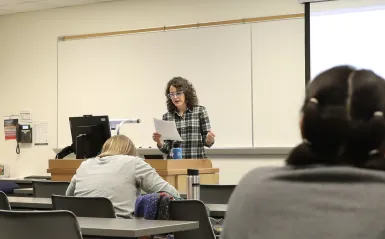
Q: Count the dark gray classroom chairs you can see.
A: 6